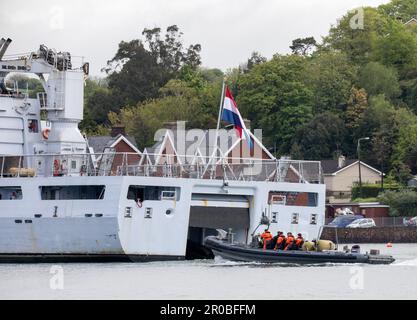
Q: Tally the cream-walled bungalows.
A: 1